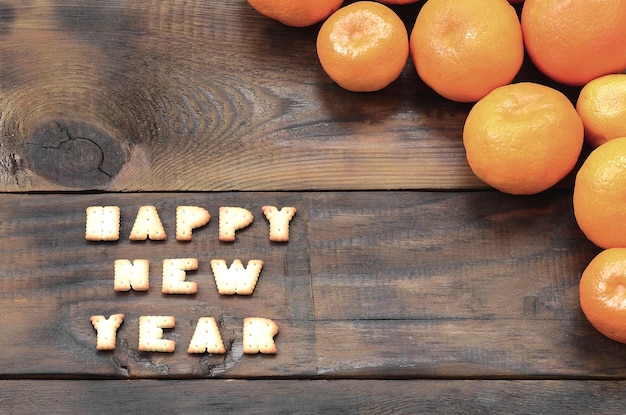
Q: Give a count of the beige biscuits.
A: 12